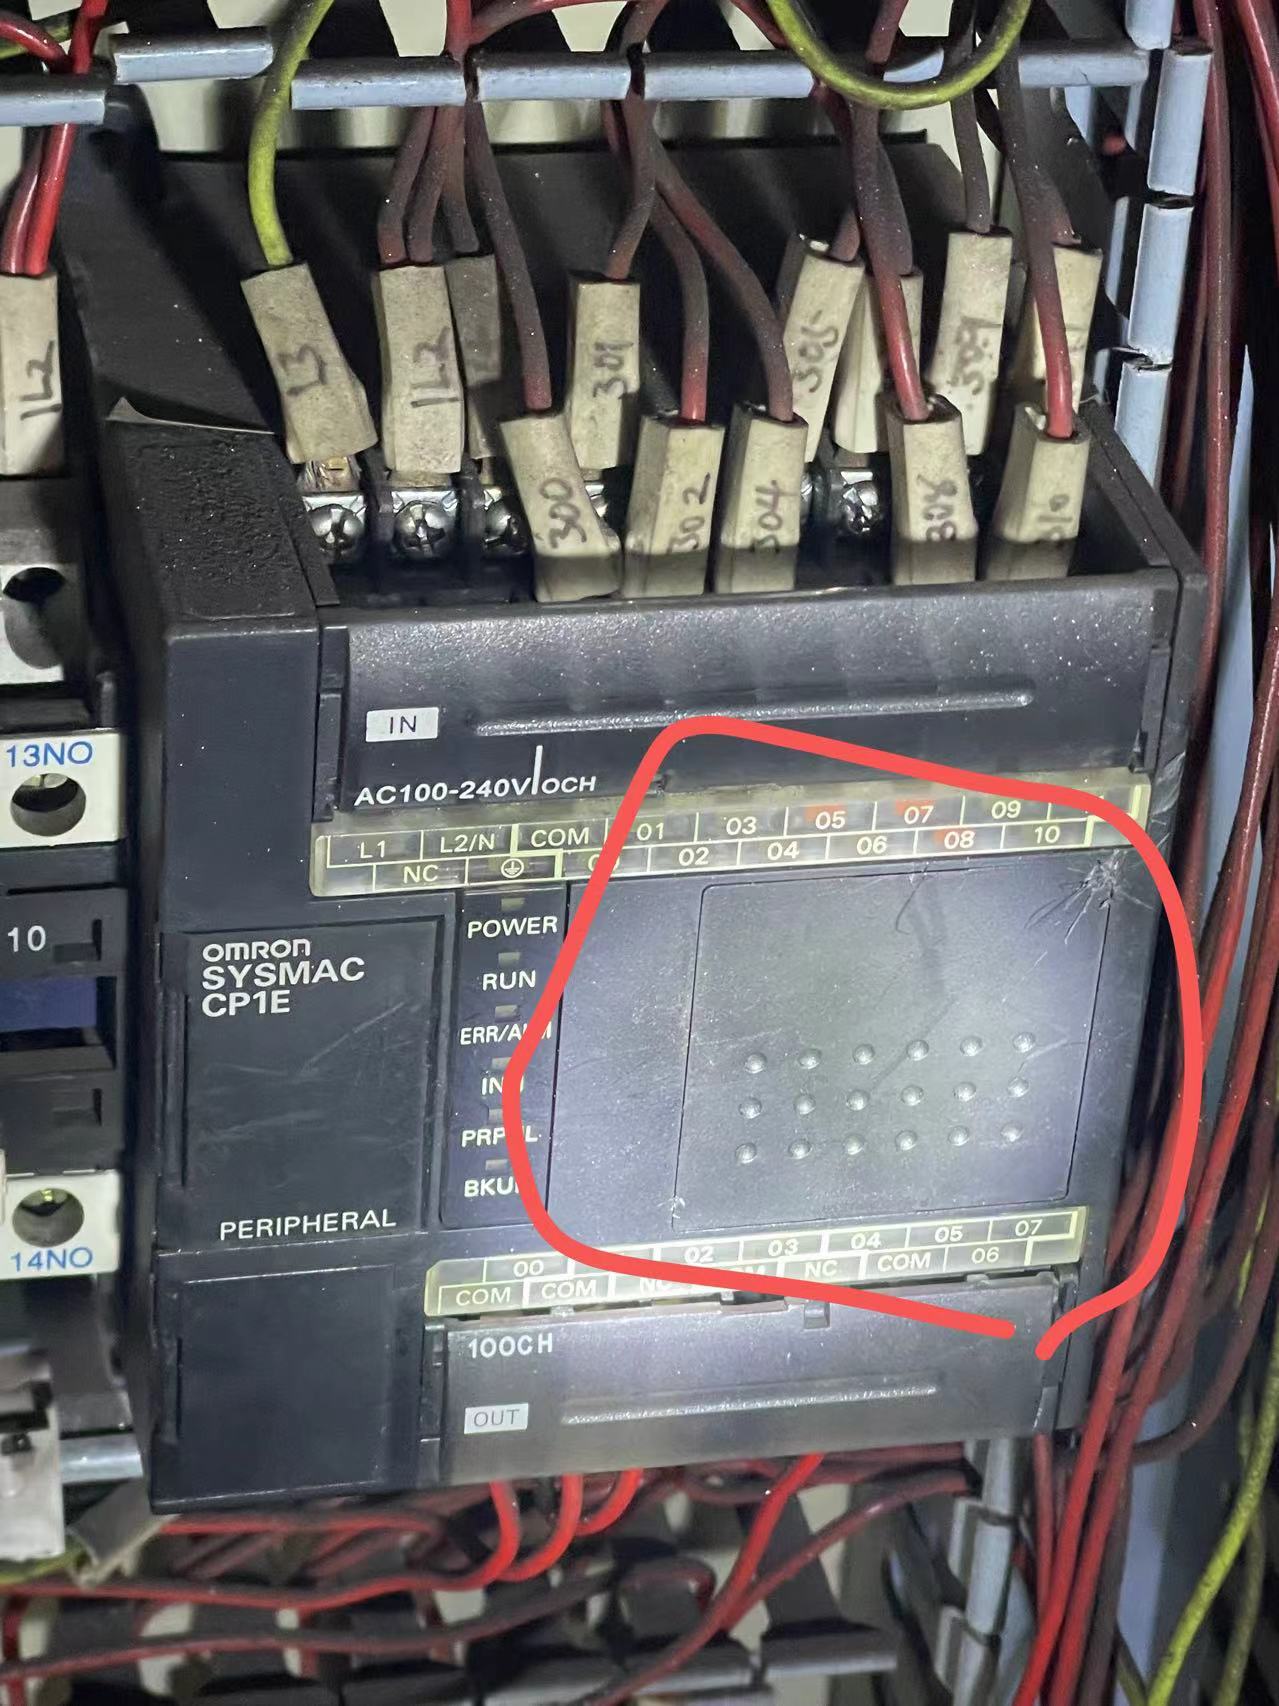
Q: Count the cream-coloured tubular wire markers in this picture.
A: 14